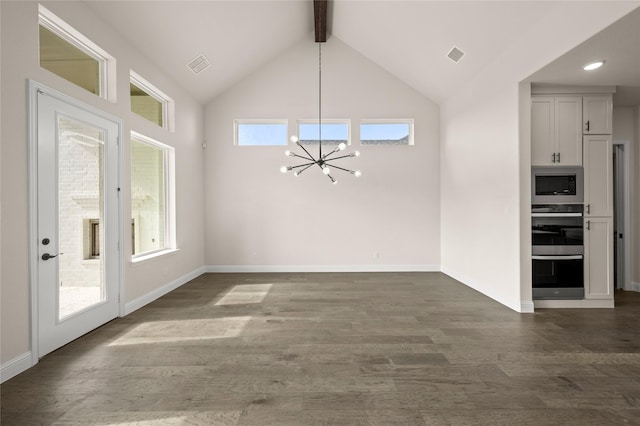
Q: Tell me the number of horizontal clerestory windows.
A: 3